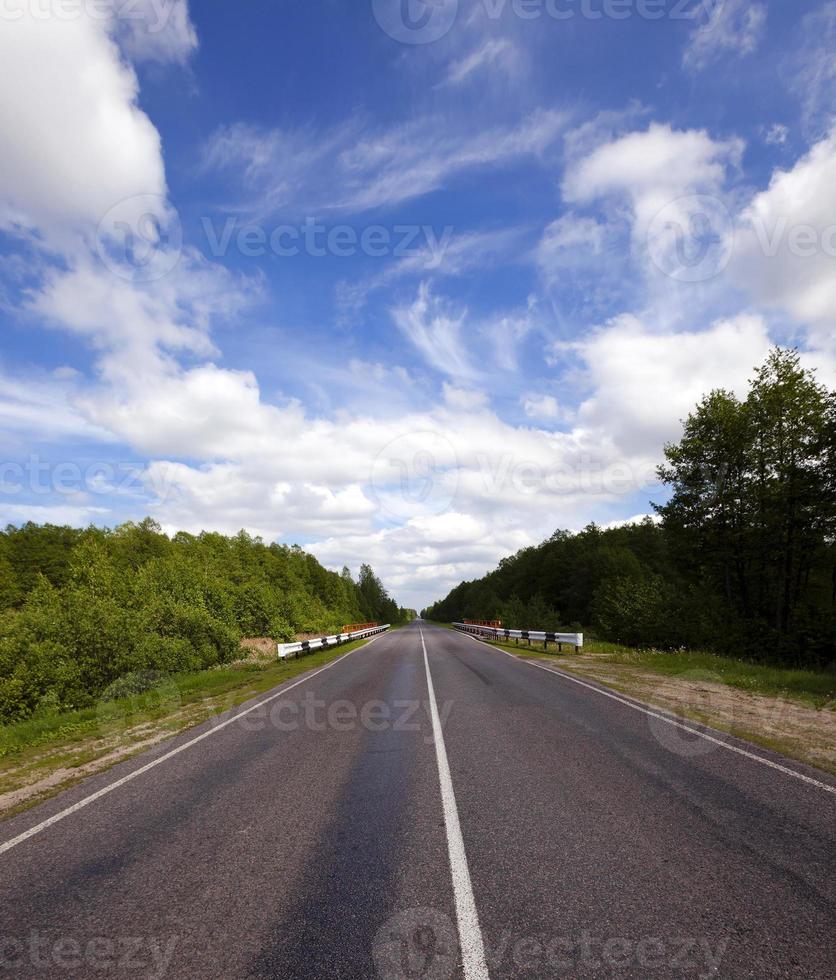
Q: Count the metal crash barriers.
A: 2